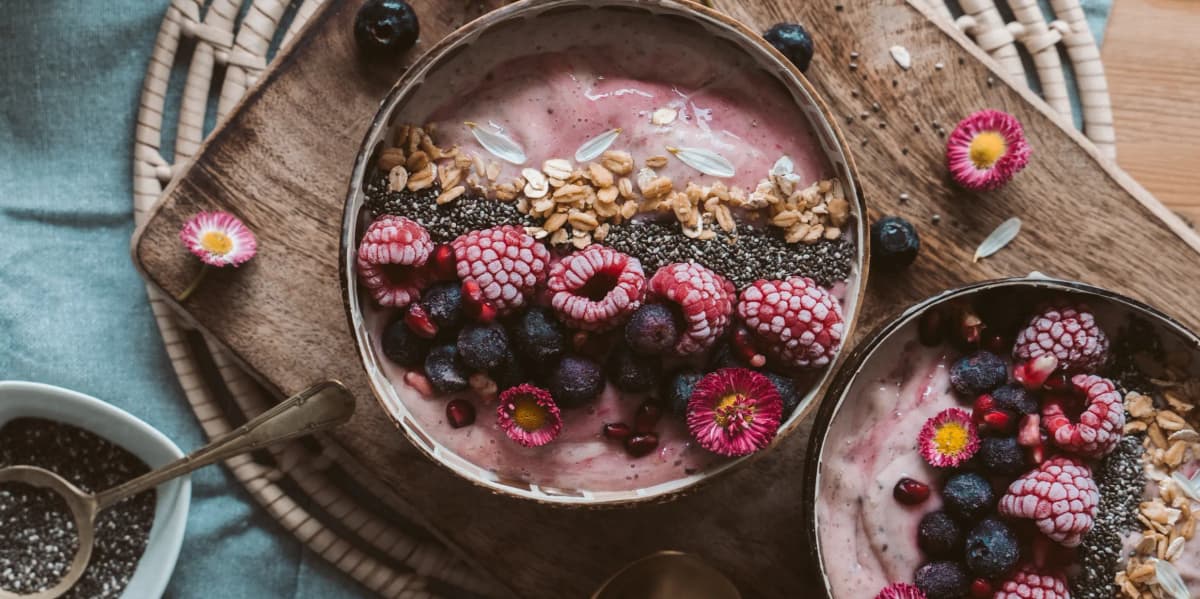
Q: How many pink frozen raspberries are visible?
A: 9